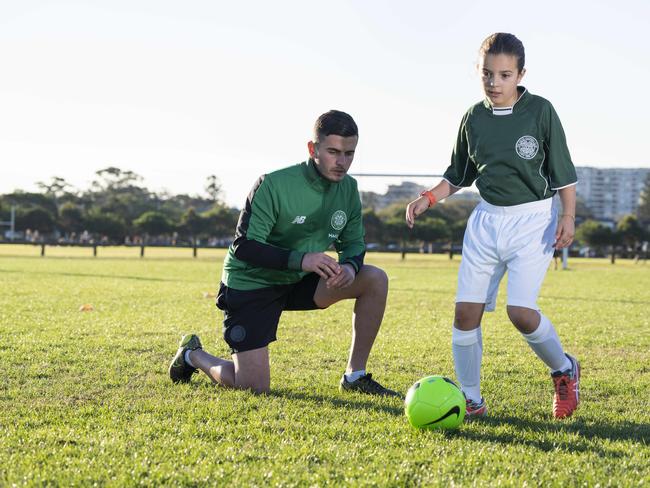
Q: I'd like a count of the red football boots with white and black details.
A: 2